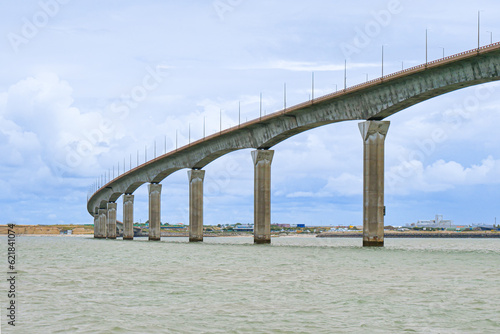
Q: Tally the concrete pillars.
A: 8